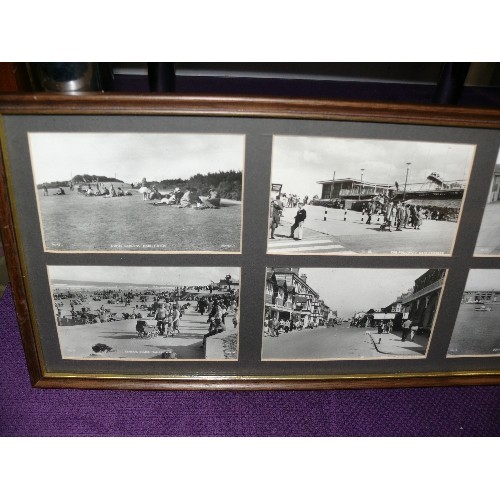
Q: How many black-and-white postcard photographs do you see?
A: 6